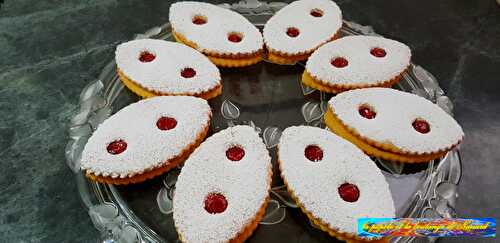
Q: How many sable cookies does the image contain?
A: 8